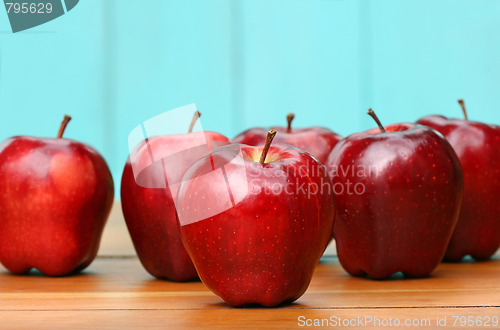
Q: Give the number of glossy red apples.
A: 6